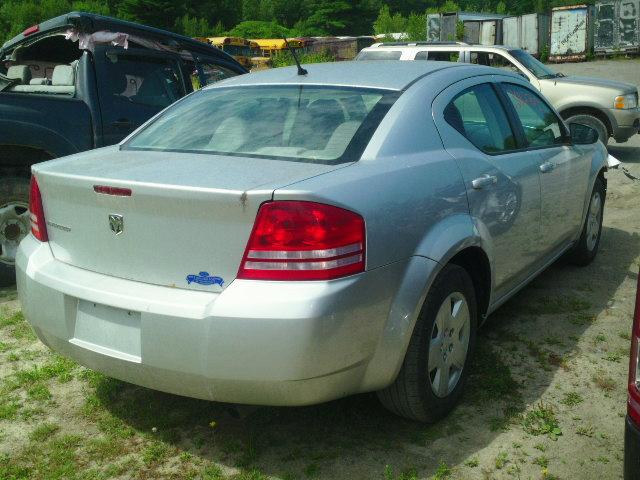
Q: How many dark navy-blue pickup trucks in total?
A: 1